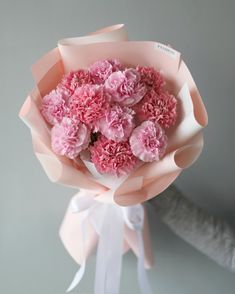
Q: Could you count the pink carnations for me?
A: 11